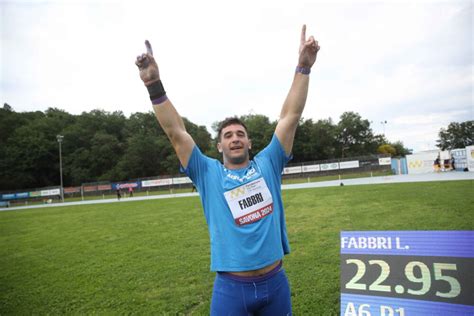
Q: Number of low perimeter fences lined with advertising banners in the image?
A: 1